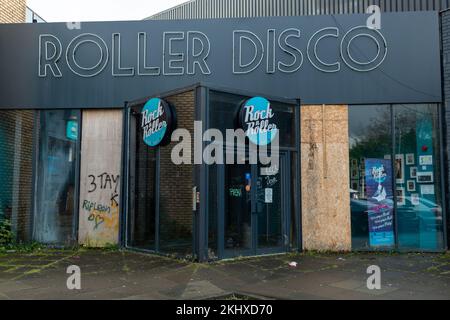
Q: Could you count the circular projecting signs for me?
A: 2